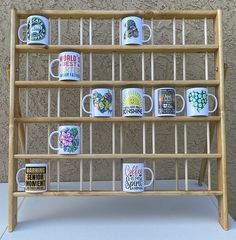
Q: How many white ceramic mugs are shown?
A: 10